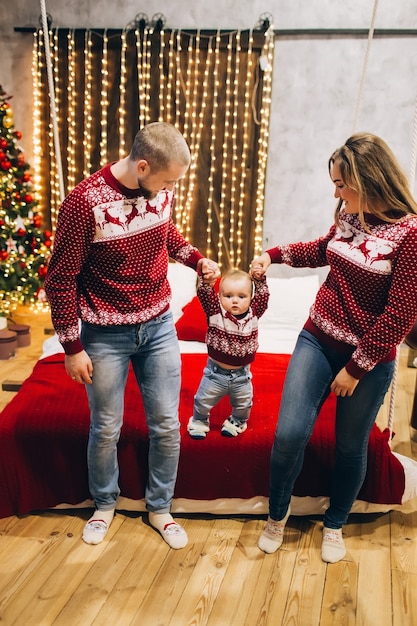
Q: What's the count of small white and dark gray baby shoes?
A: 2